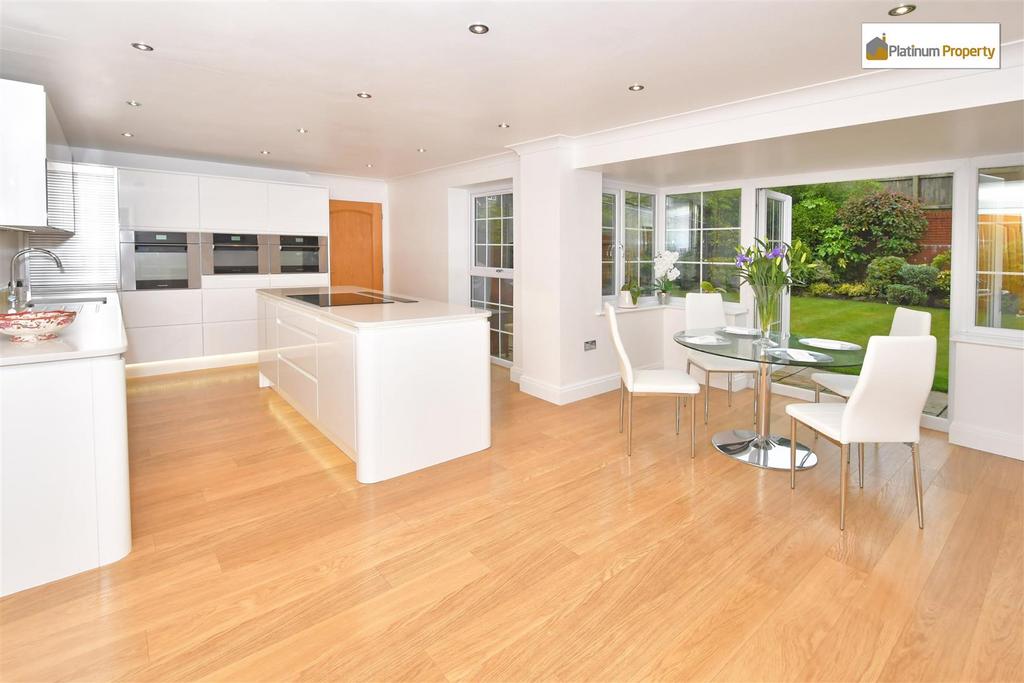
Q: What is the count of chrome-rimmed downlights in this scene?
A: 12